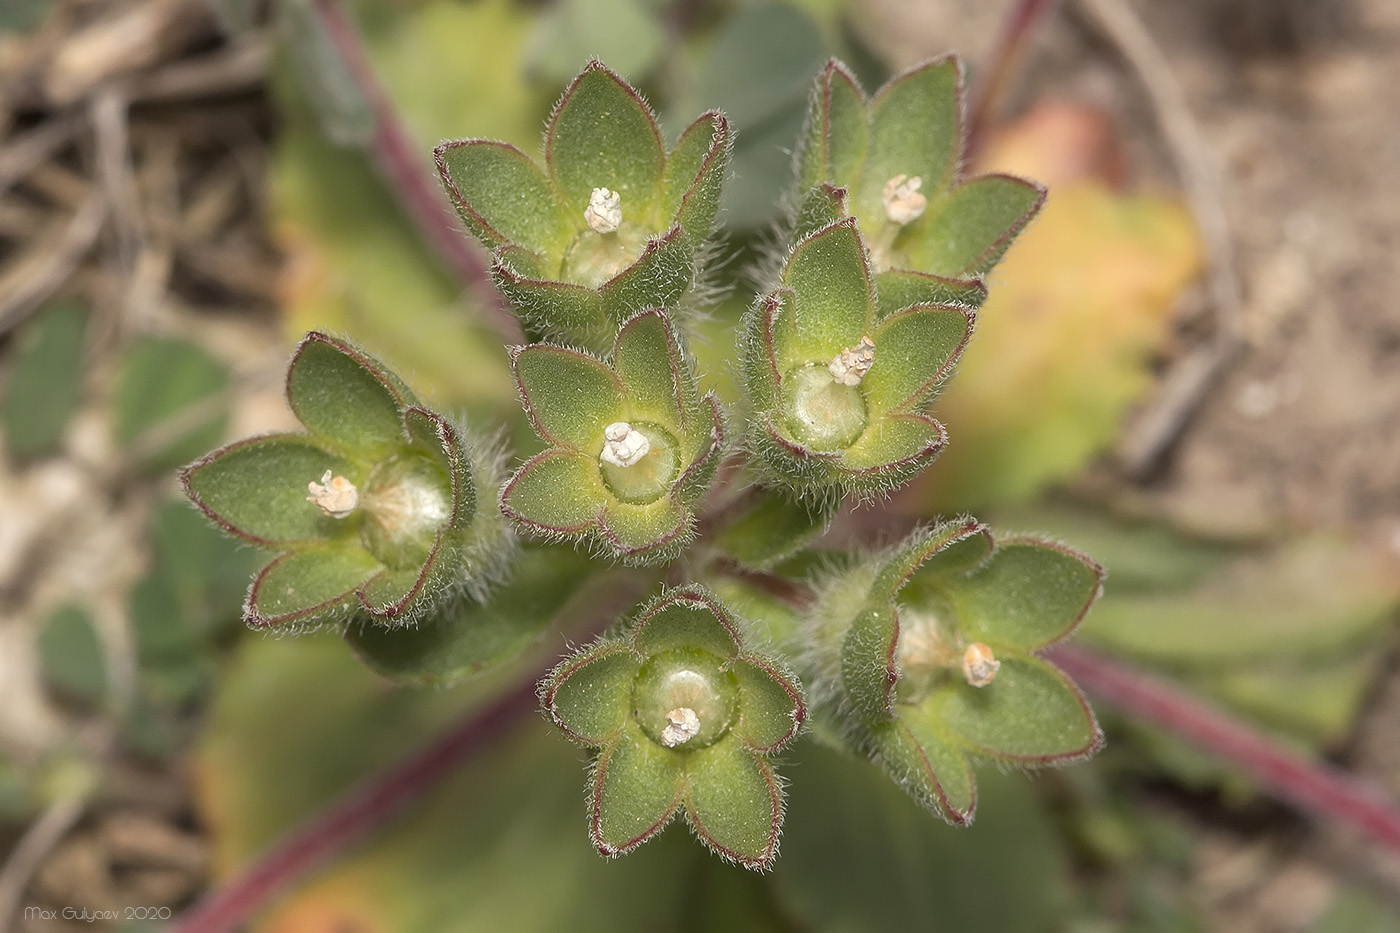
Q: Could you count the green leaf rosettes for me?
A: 7